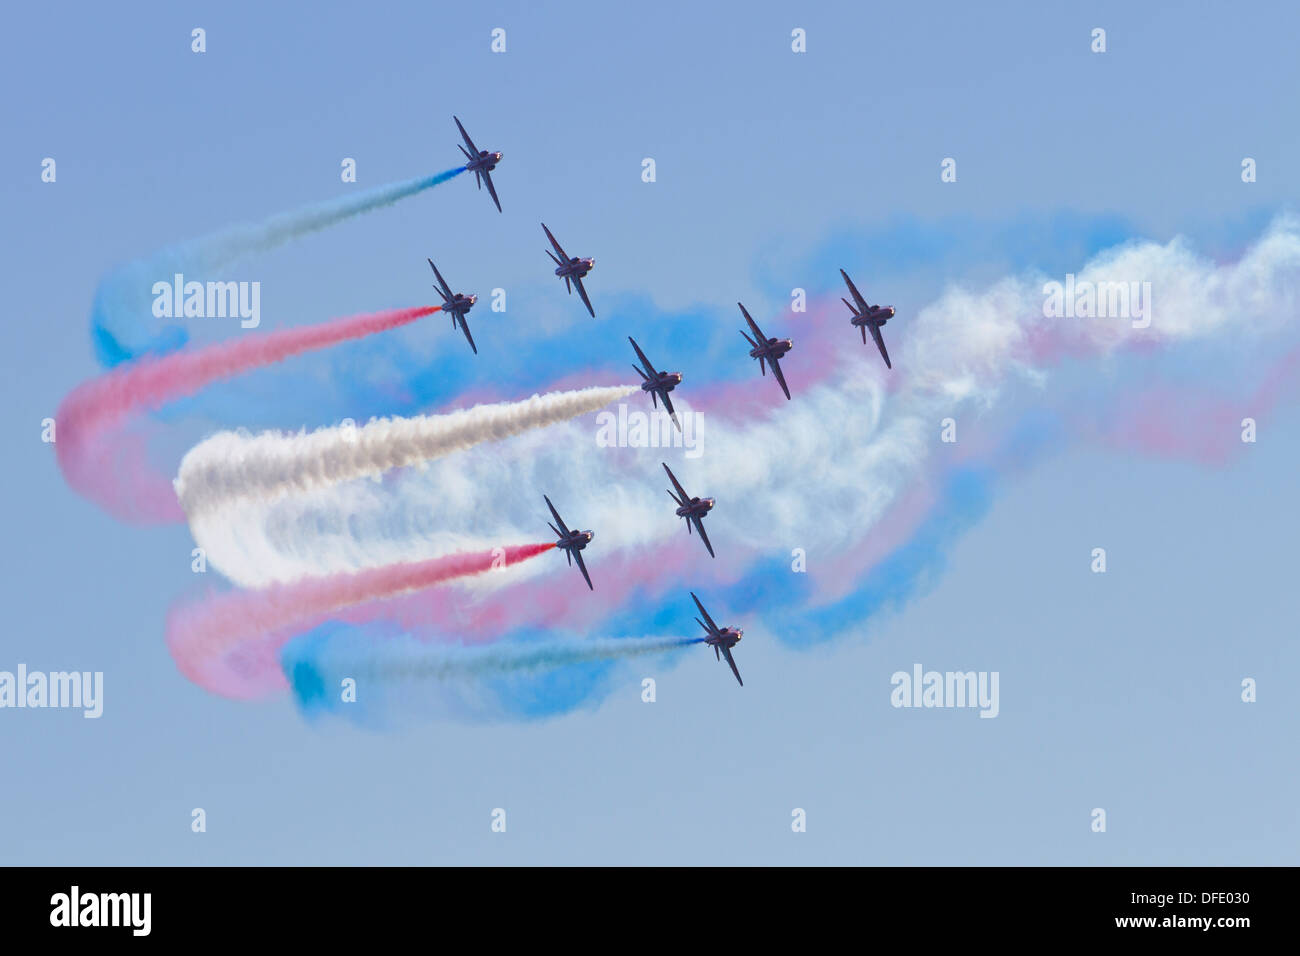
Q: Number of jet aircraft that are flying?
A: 9